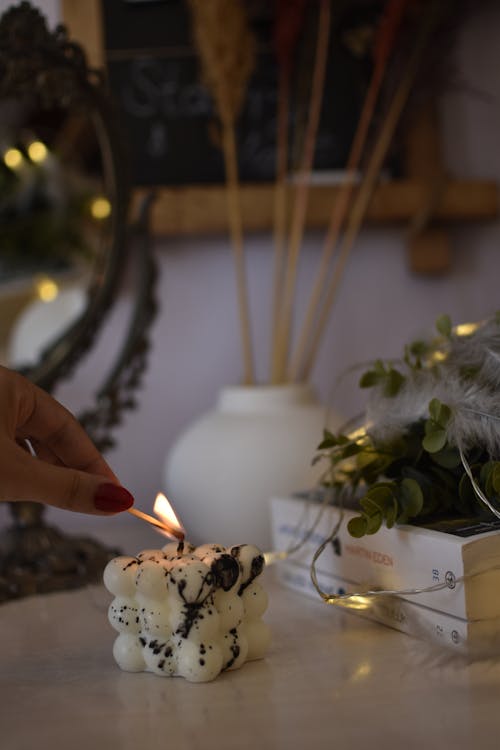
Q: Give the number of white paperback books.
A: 2